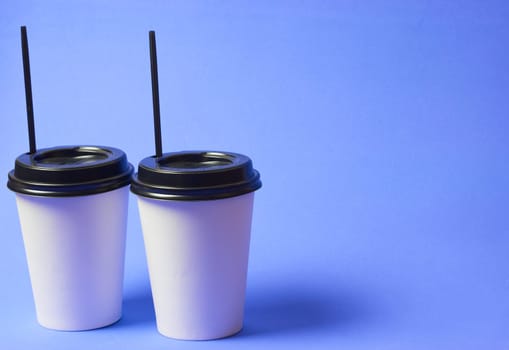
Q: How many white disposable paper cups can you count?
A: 2